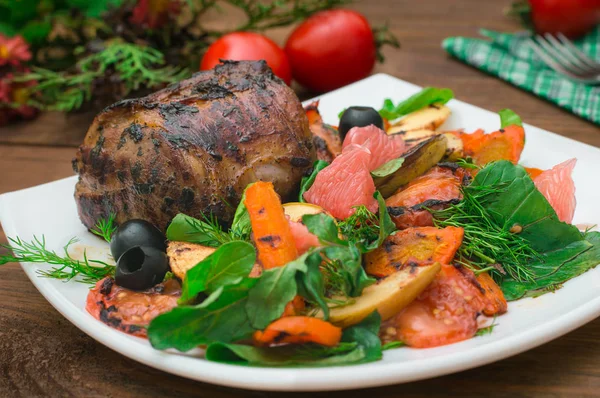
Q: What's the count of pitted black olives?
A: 3